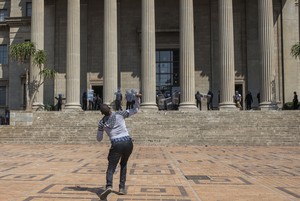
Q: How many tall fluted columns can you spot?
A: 7